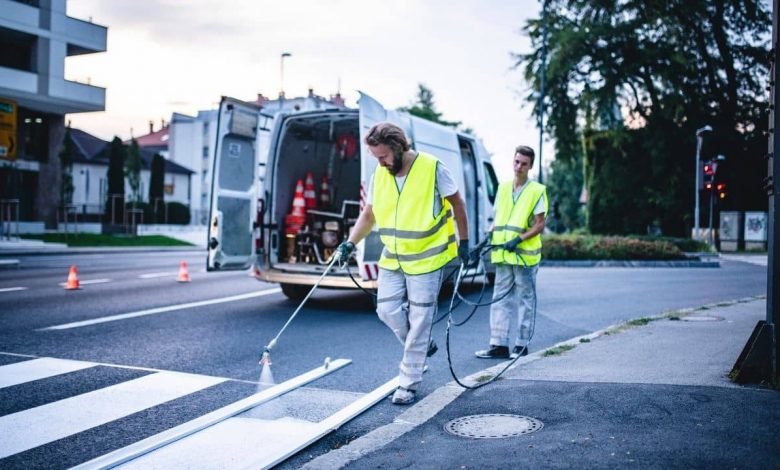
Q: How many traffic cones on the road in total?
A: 2